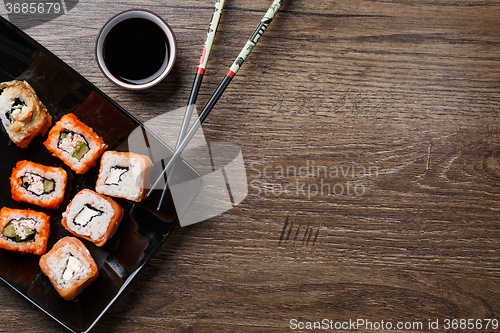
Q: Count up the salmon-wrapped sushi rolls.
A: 3